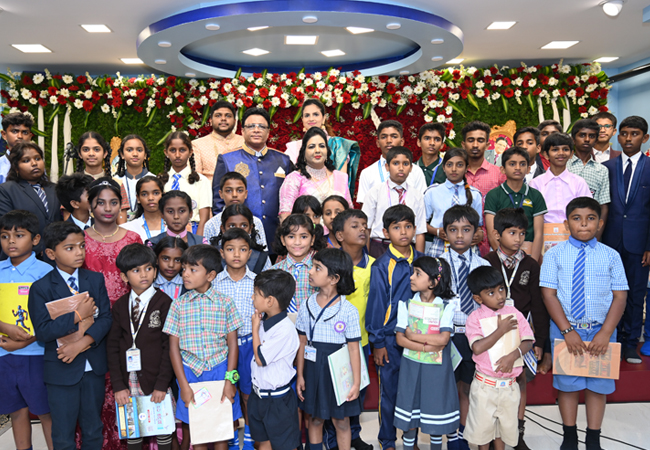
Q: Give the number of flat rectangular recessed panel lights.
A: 12